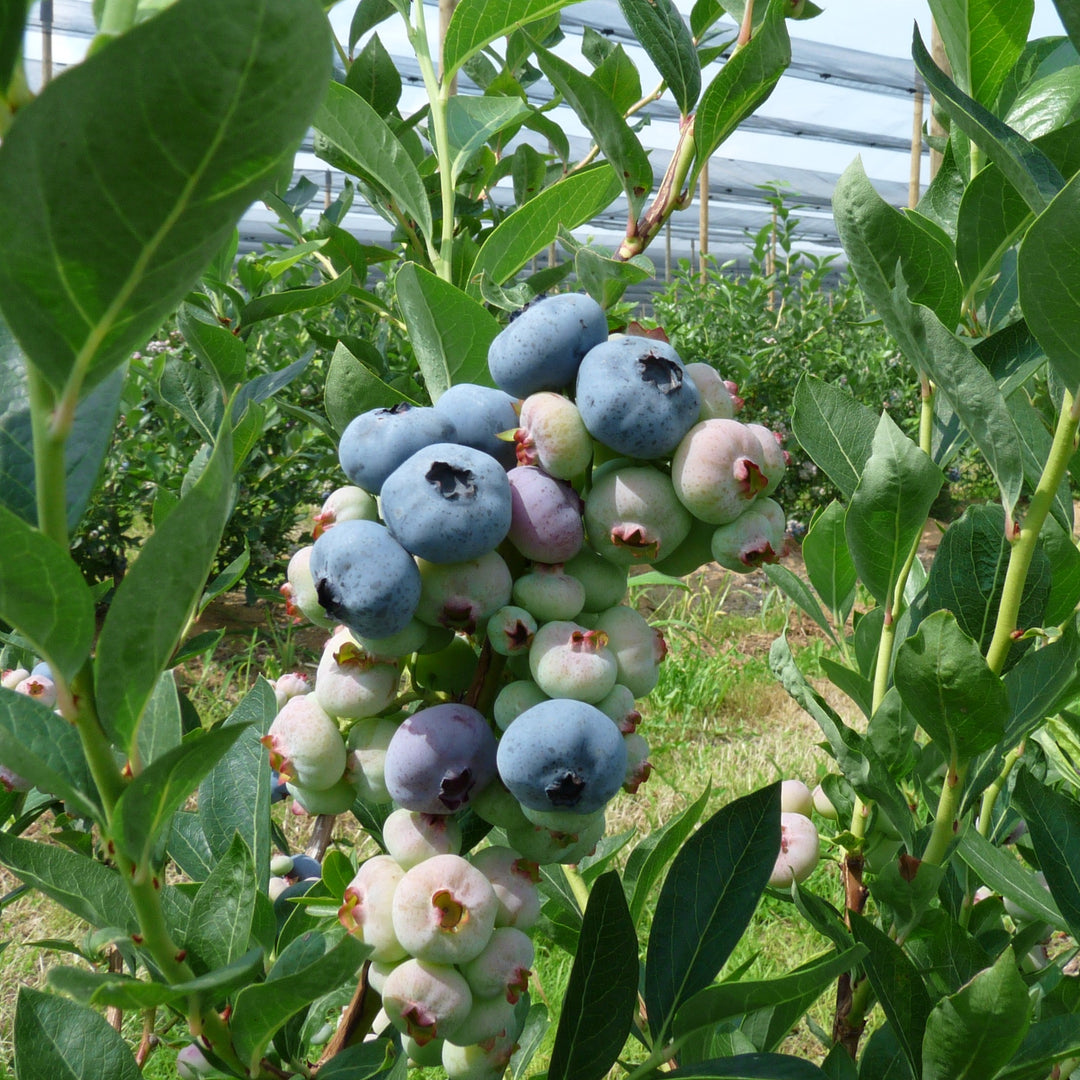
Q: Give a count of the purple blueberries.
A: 2